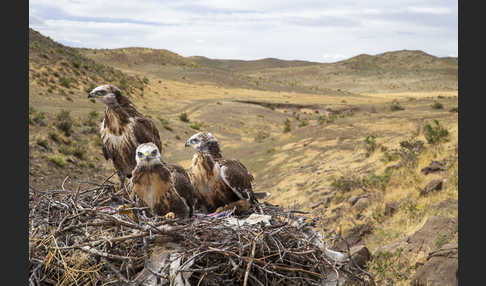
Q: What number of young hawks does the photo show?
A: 3